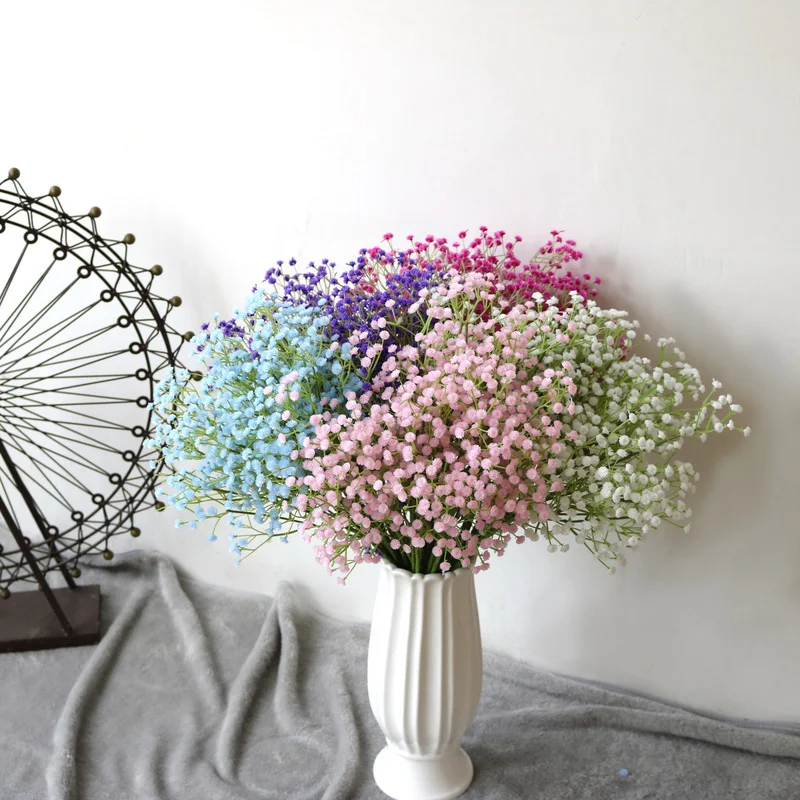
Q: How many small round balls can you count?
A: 14